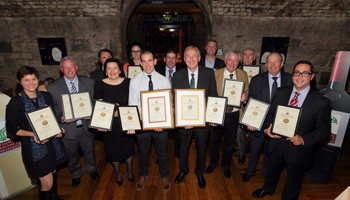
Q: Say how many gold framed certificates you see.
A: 2